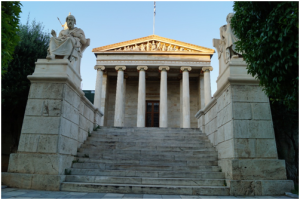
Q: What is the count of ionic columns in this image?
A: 6